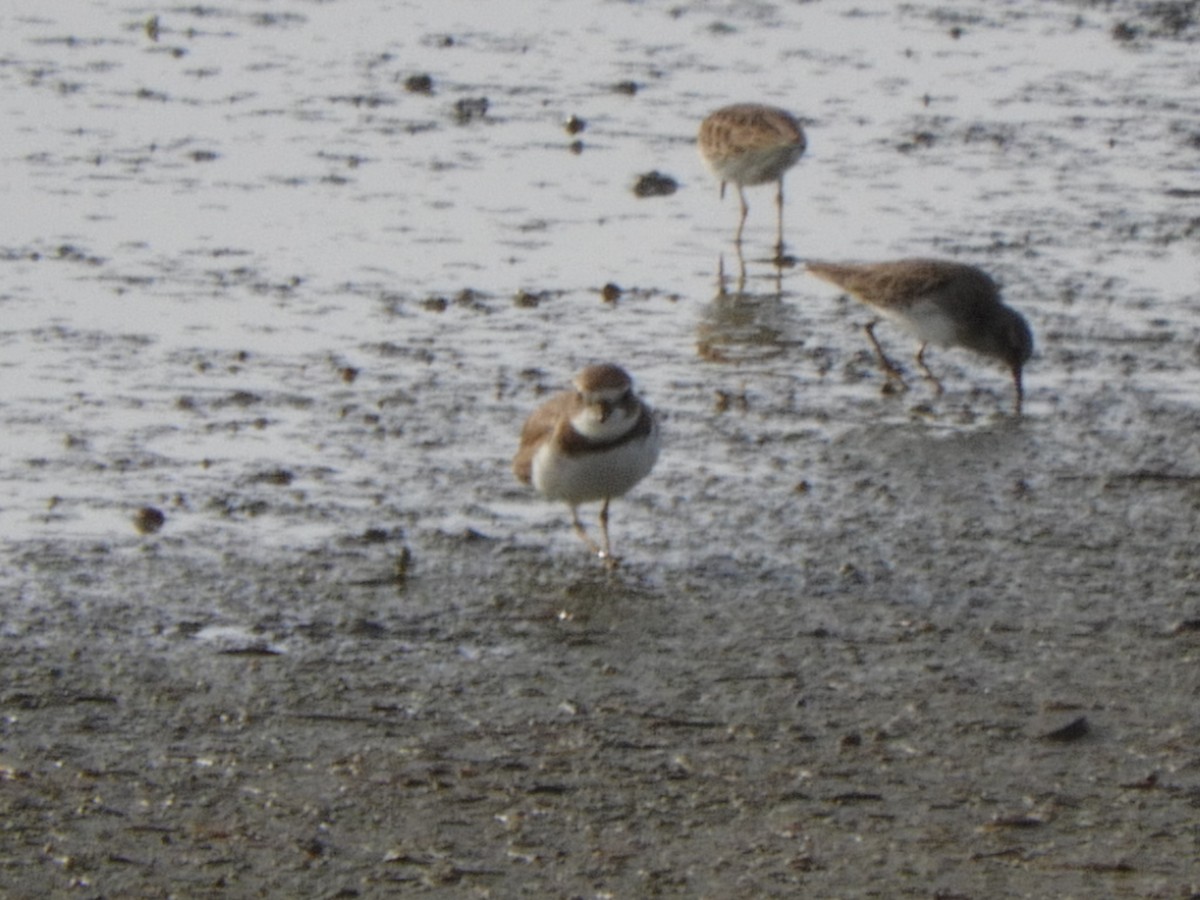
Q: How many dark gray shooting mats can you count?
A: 0